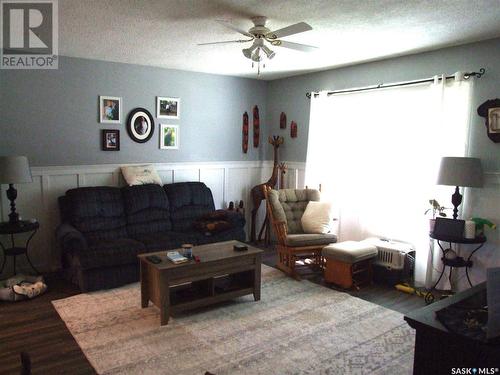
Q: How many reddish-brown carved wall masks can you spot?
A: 4